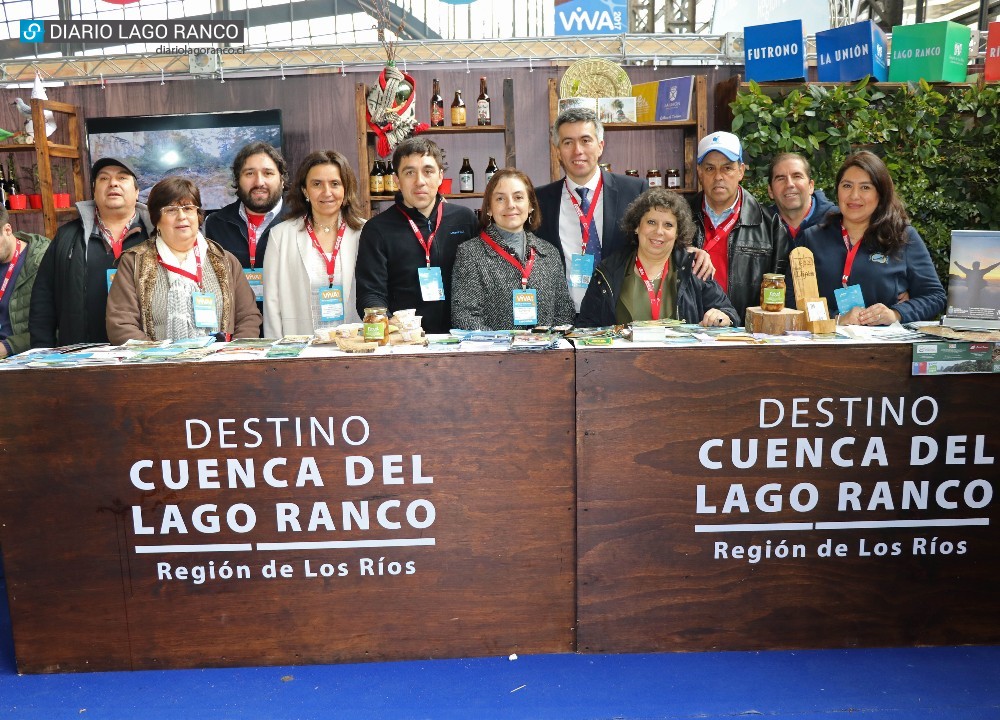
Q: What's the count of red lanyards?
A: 12